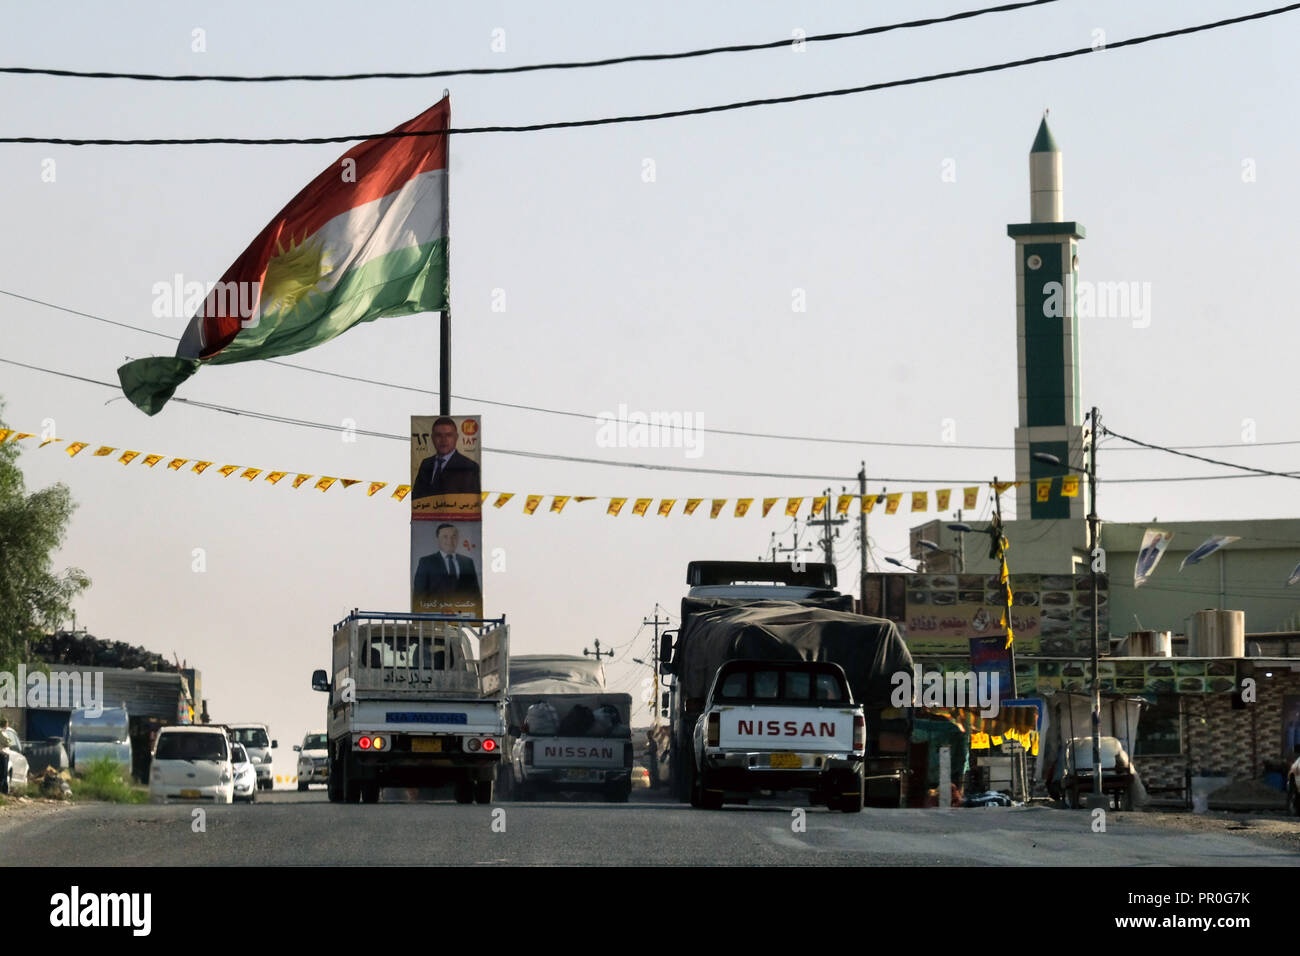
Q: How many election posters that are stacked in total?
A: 2